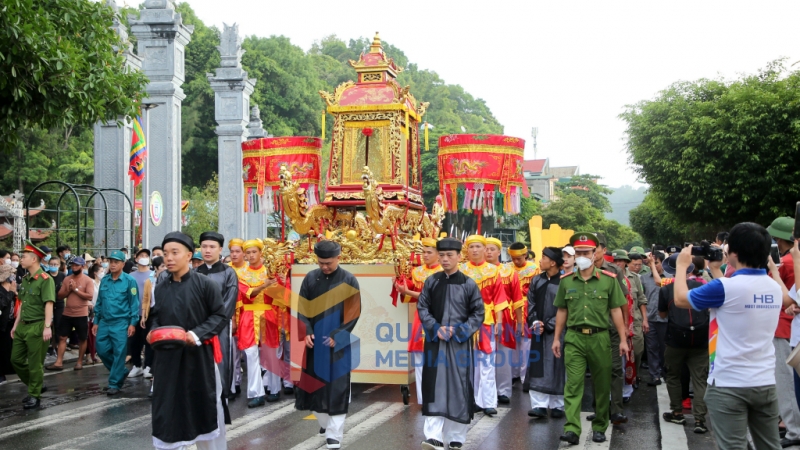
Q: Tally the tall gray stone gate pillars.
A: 4